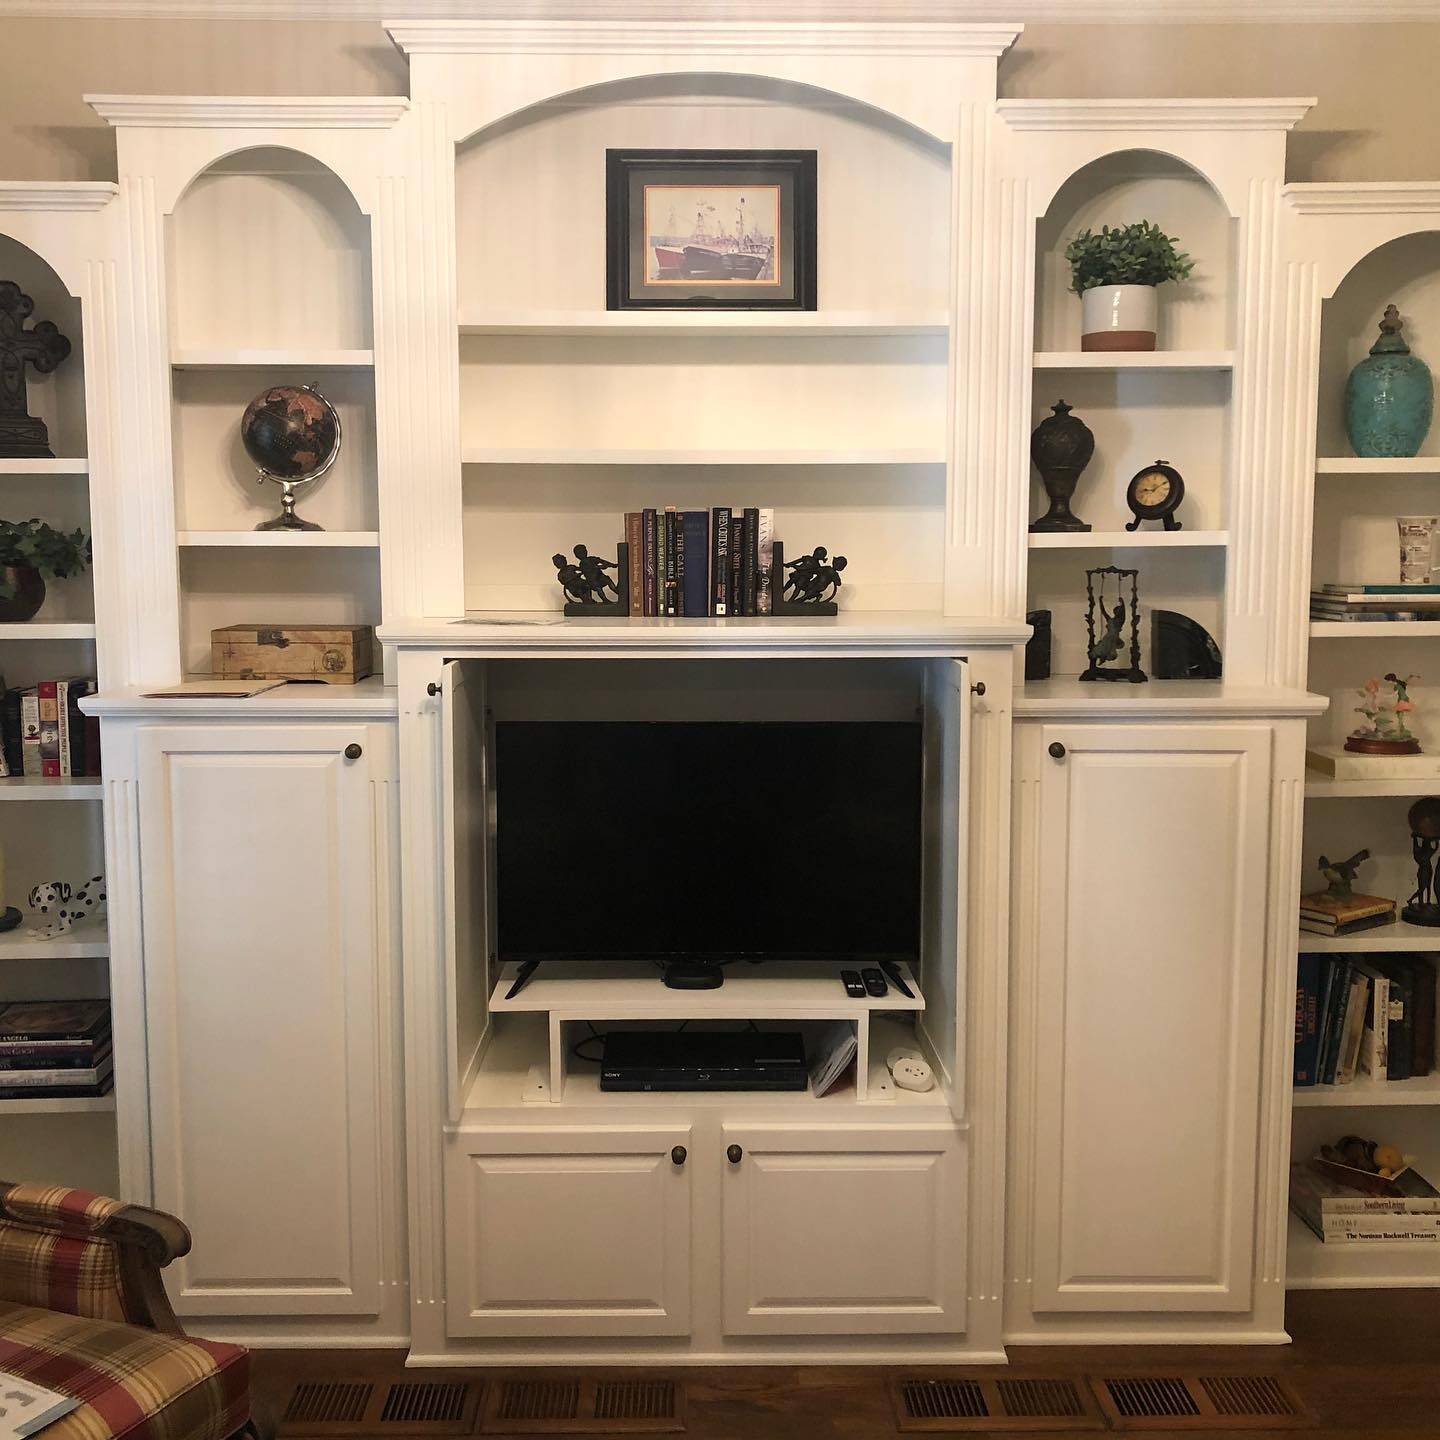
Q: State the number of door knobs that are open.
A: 2